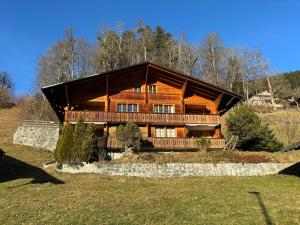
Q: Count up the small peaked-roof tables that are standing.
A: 0